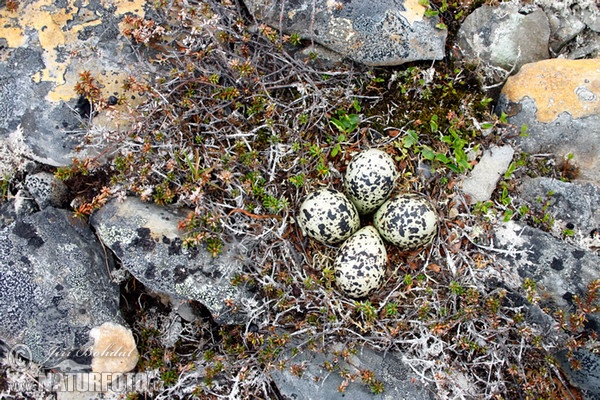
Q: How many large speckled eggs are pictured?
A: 4